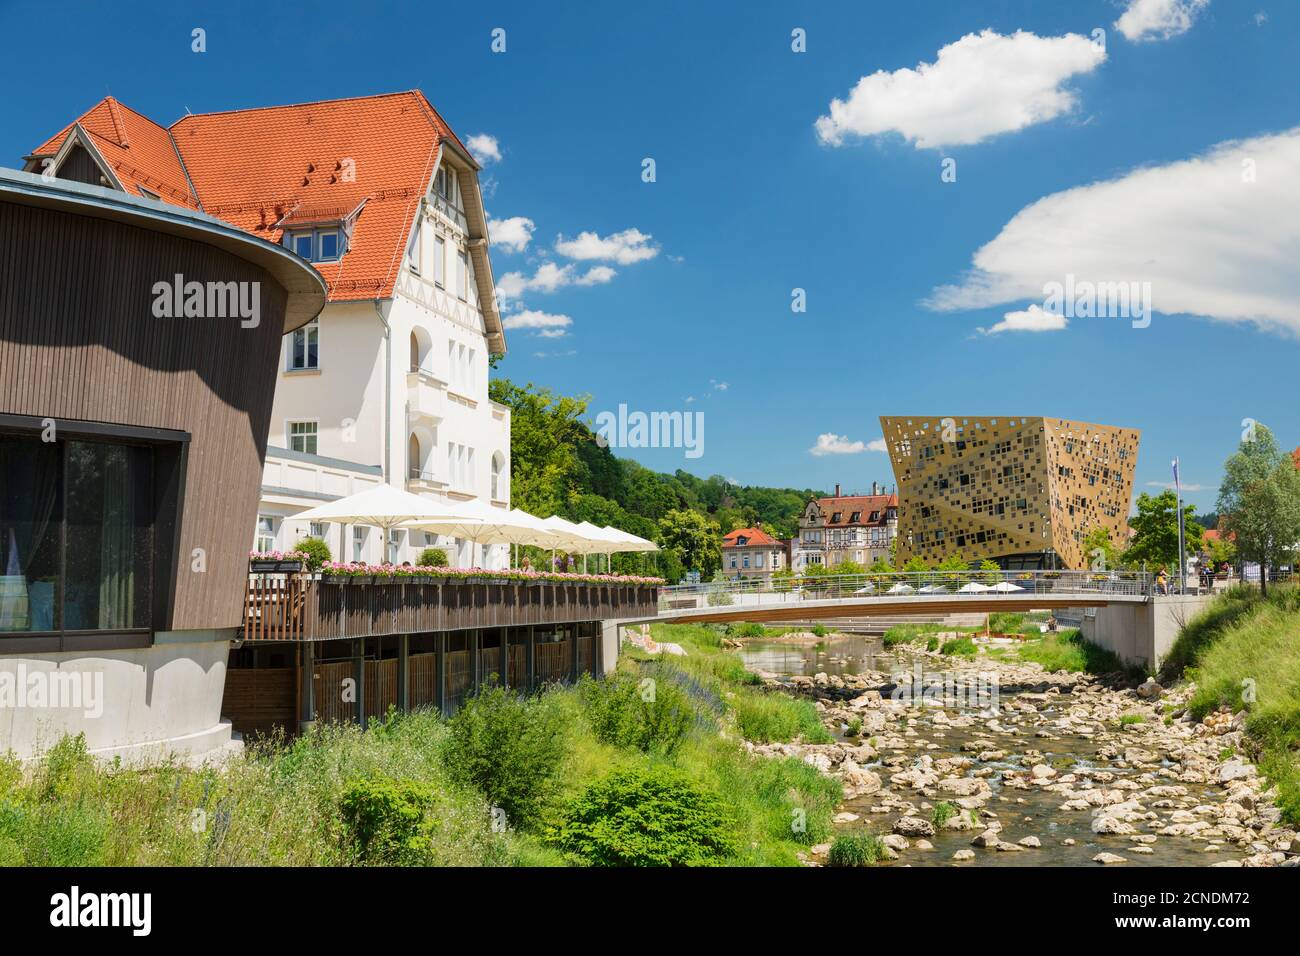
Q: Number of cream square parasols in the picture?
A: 6